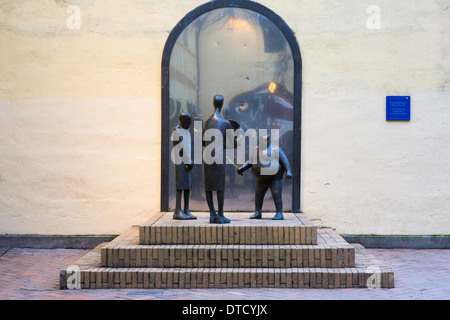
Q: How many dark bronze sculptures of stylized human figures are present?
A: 3